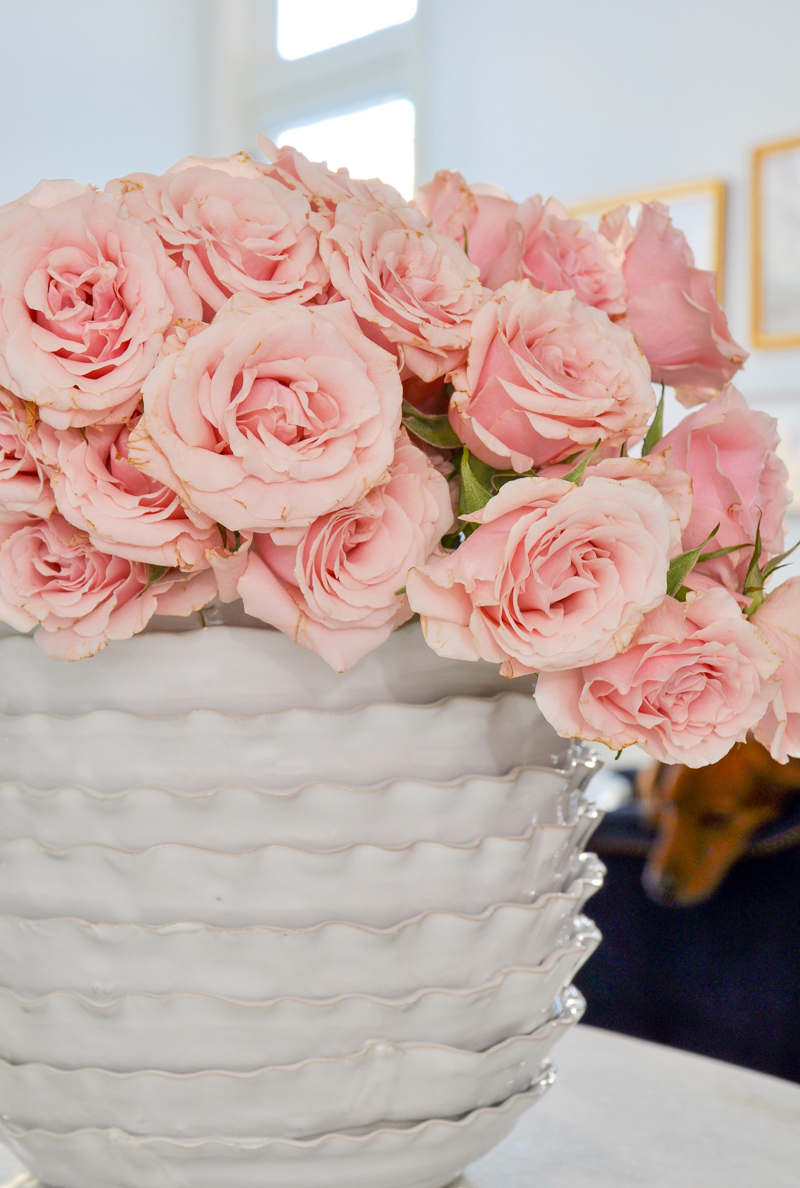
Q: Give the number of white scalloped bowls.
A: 8